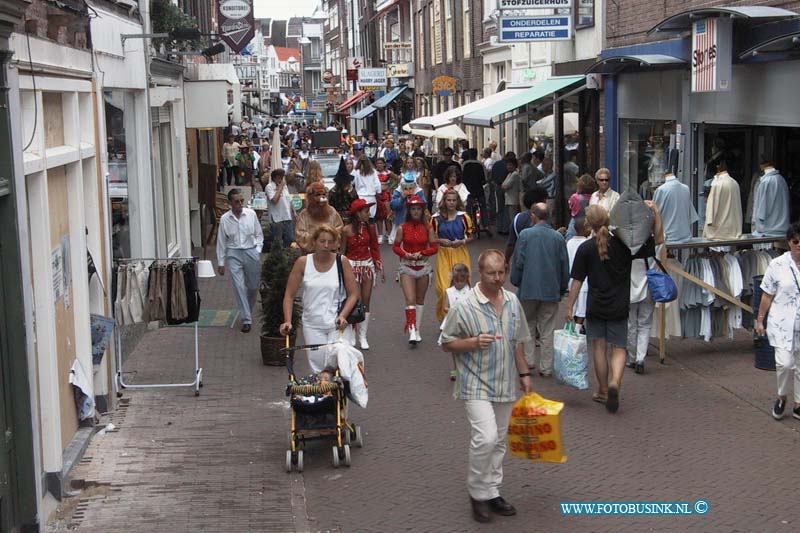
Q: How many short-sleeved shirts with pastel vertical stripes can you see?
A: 1